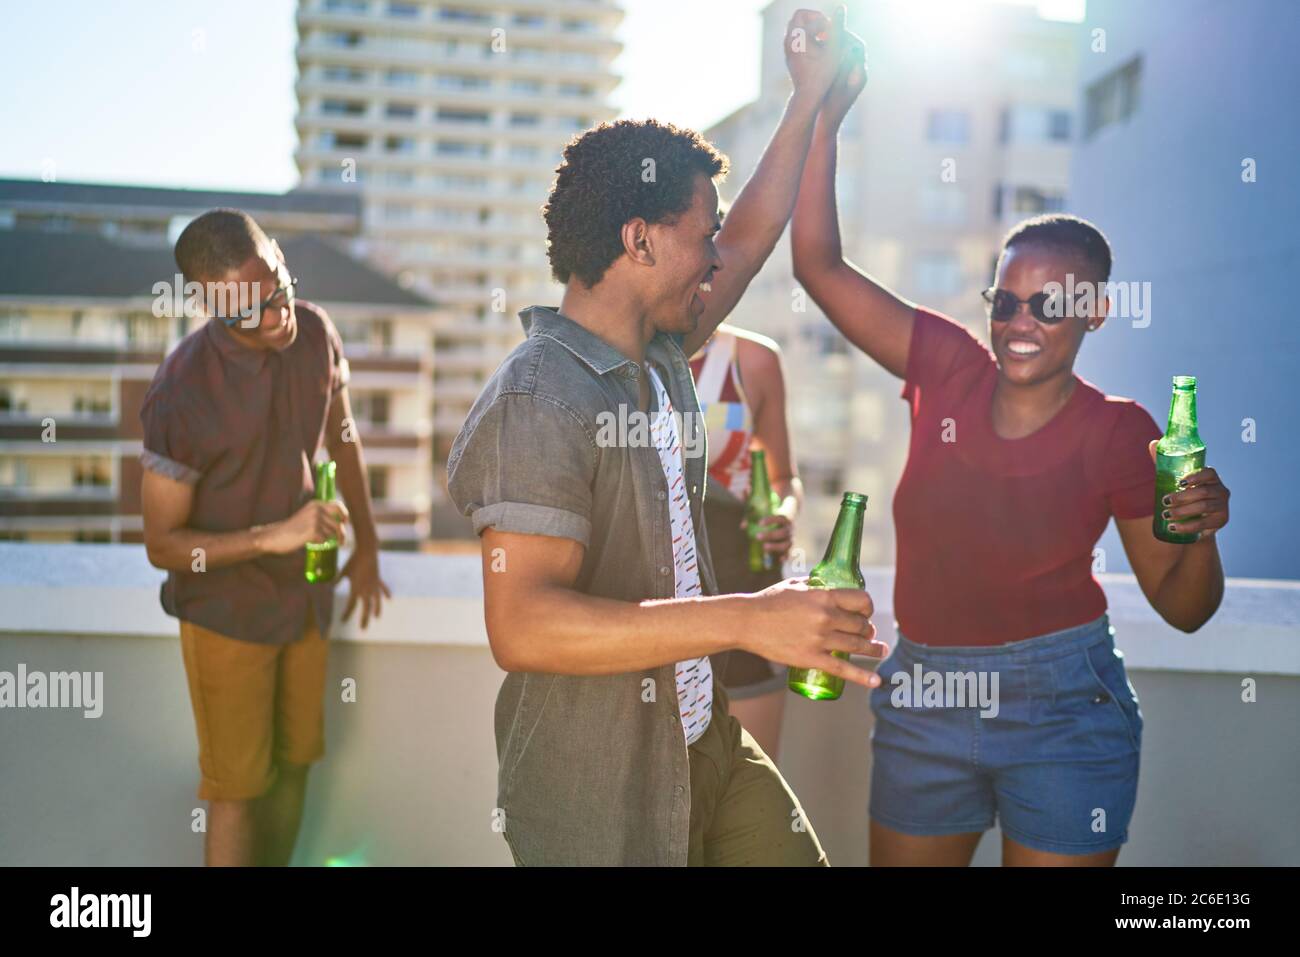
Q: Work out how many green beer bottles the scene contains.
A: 4